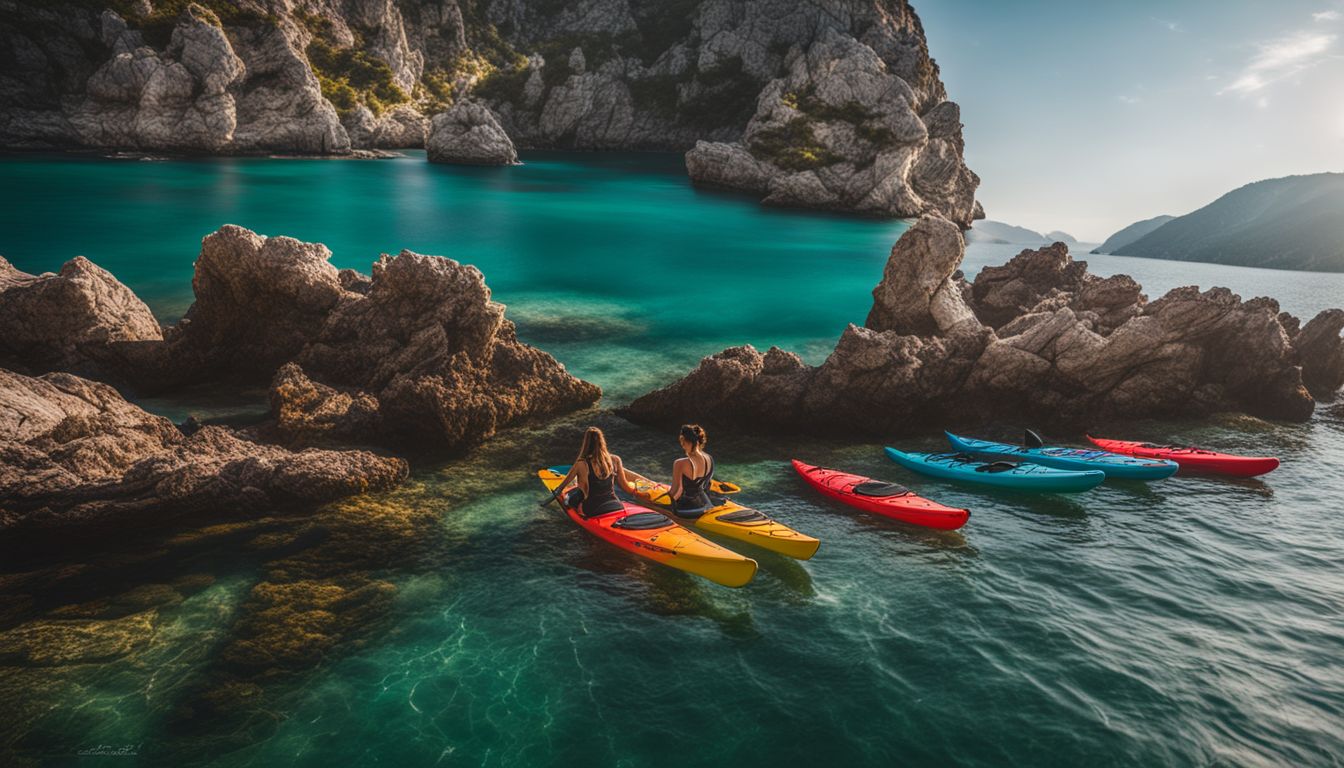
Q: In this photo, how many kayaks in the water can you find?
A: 6